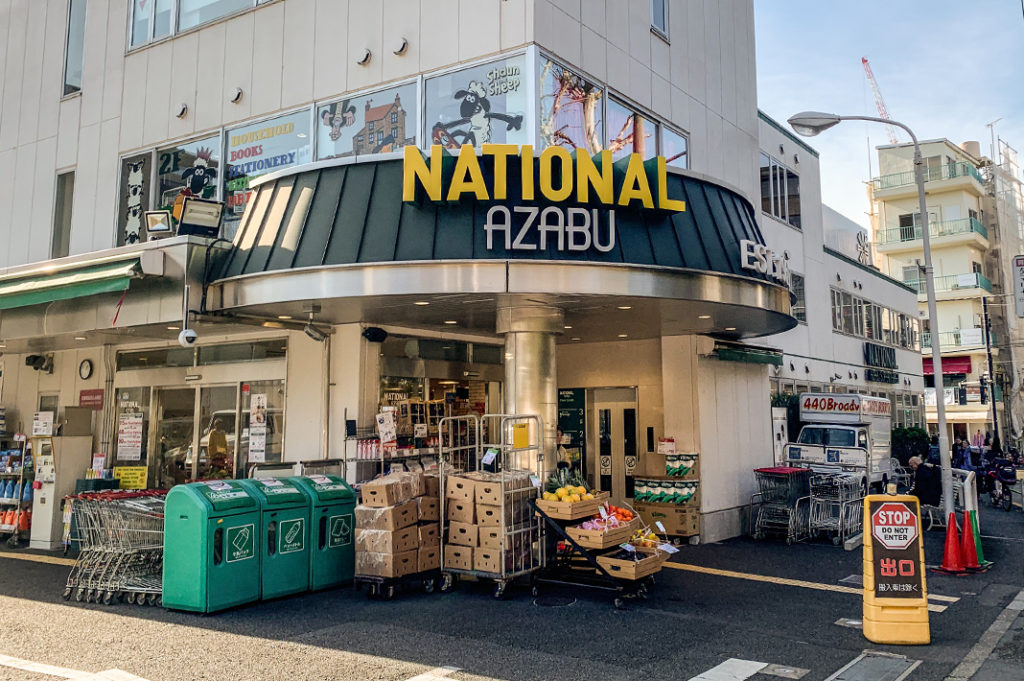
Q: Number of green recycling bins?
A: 3